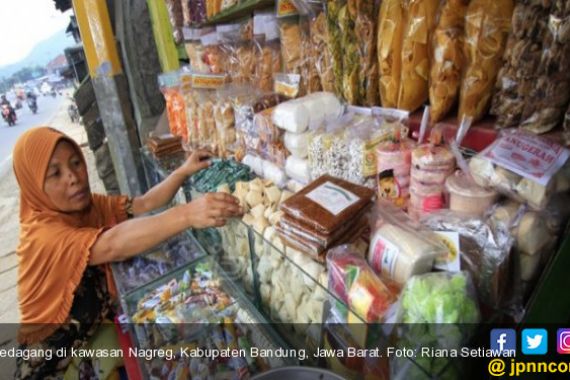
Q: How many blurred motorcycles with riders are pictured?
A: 2